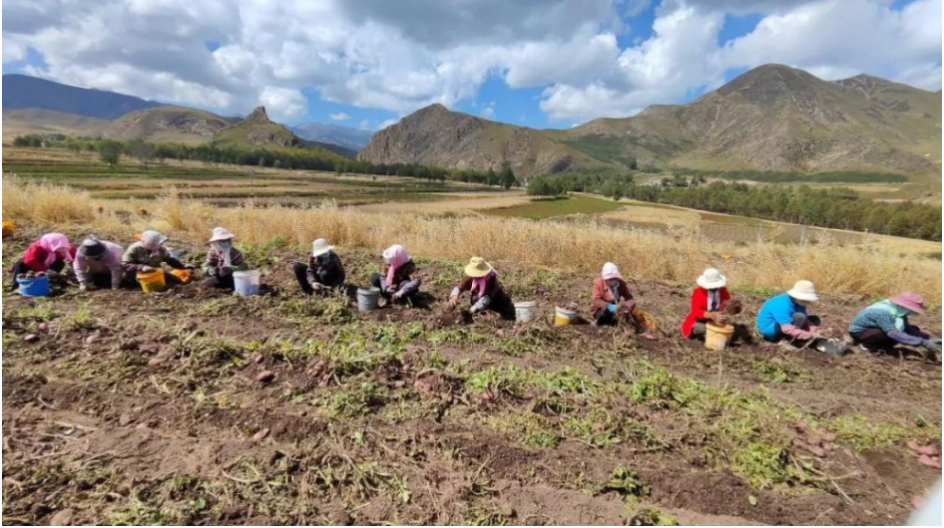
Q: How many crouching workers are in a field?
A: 11